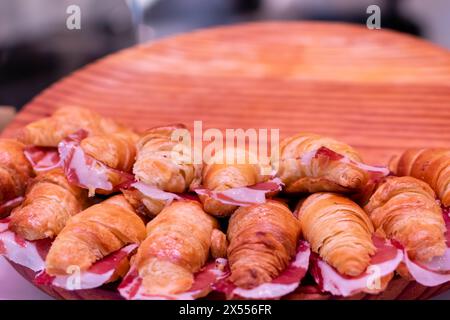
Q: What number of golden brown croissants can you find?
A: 13